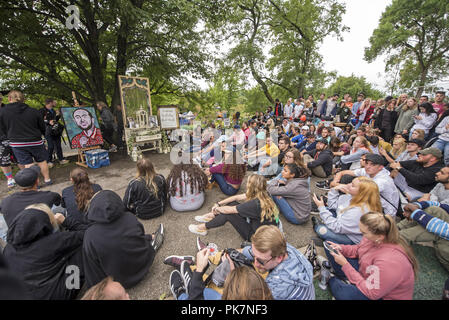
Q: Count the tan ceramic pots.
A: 0